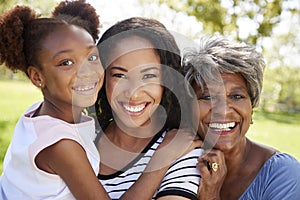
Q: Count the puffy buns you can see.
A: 2